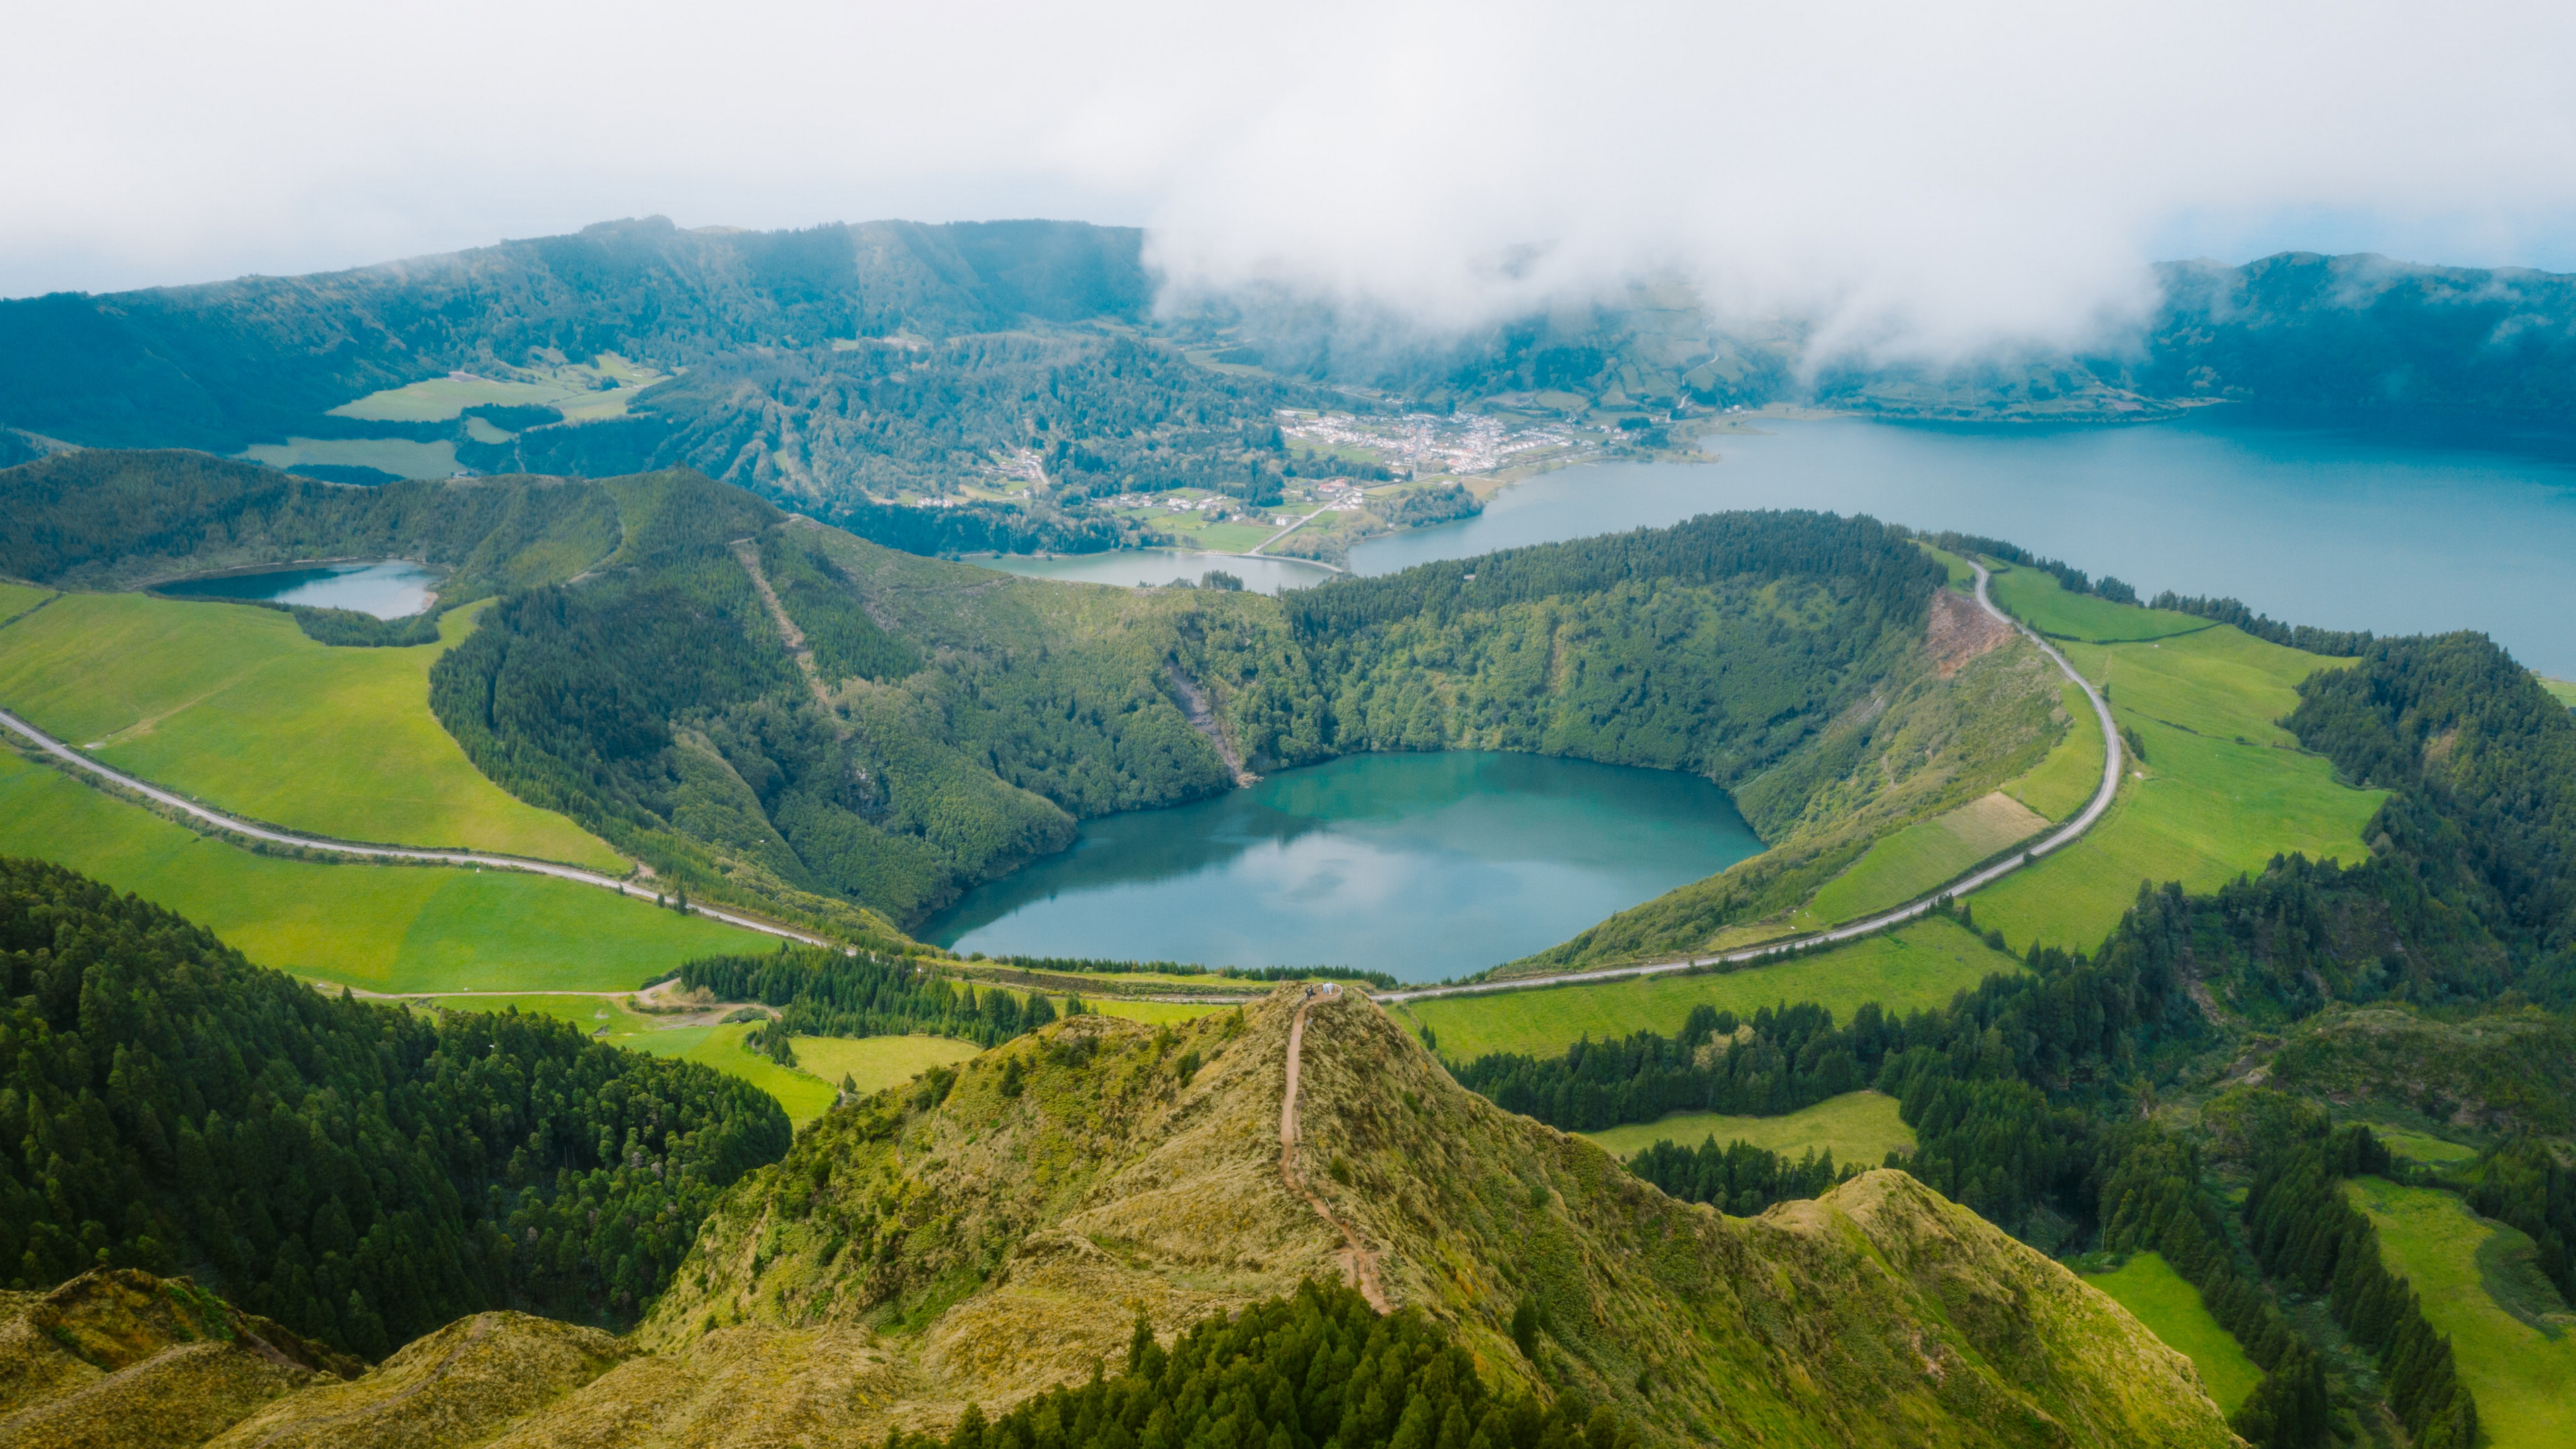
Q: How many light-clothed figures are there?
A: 2